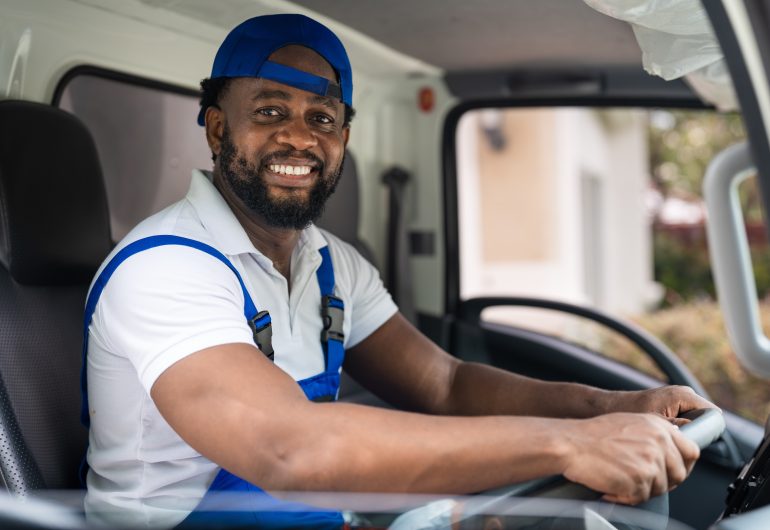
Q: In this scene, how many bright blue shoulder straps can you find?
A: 2